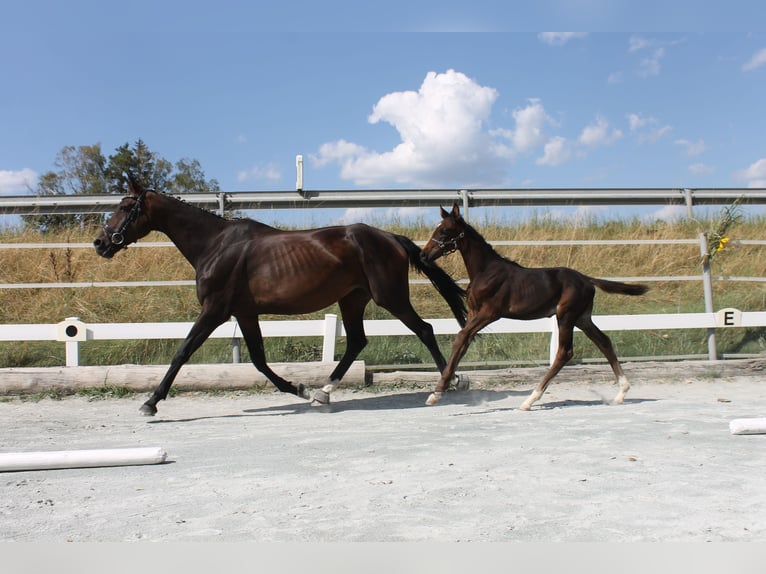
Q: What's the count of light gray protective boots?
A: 2